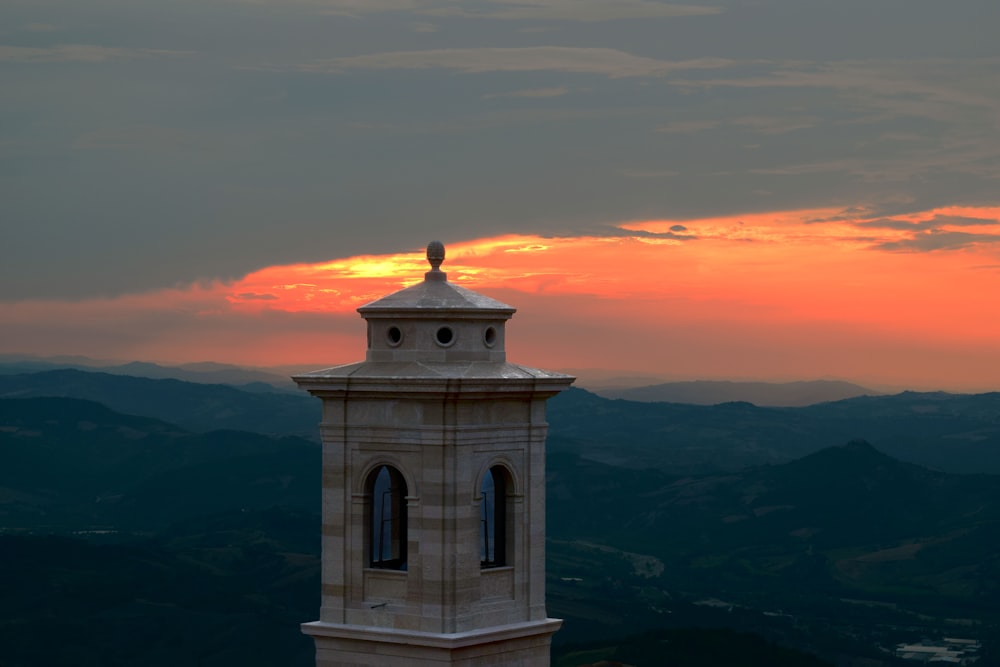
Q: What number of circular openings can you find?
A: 3